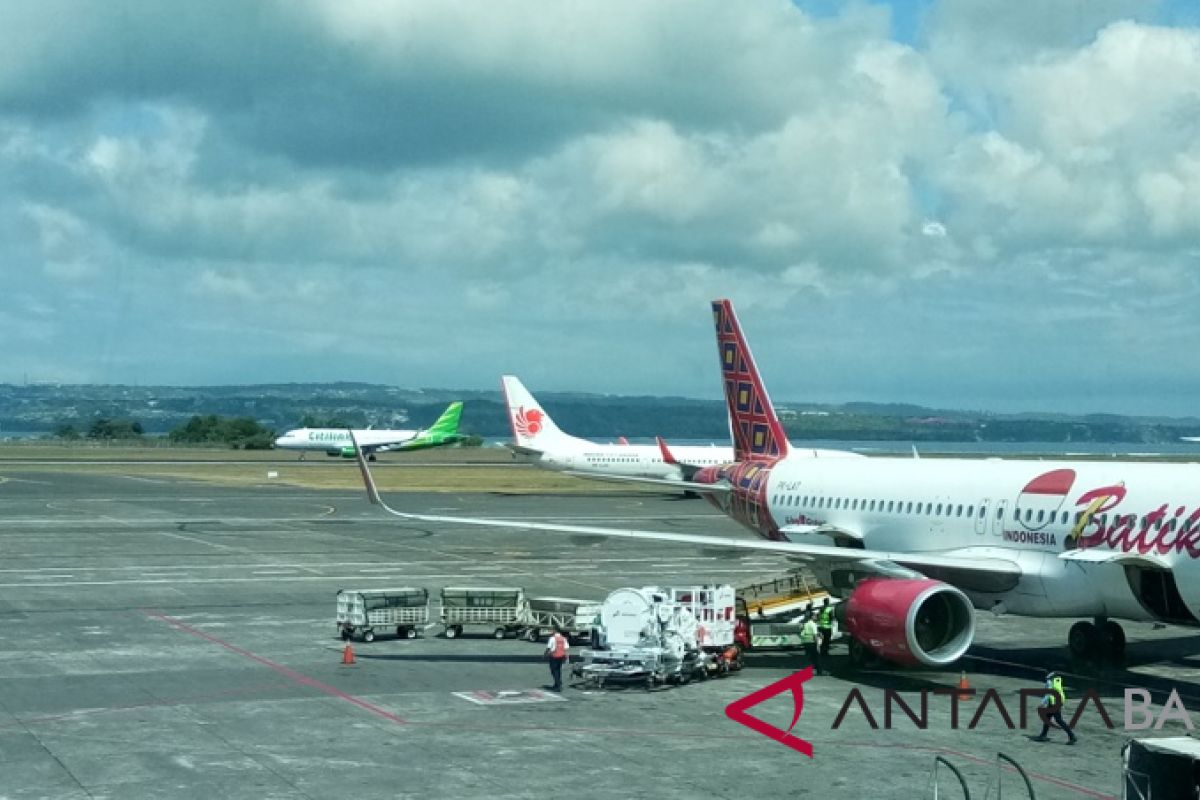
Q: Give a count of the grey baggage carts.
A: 3